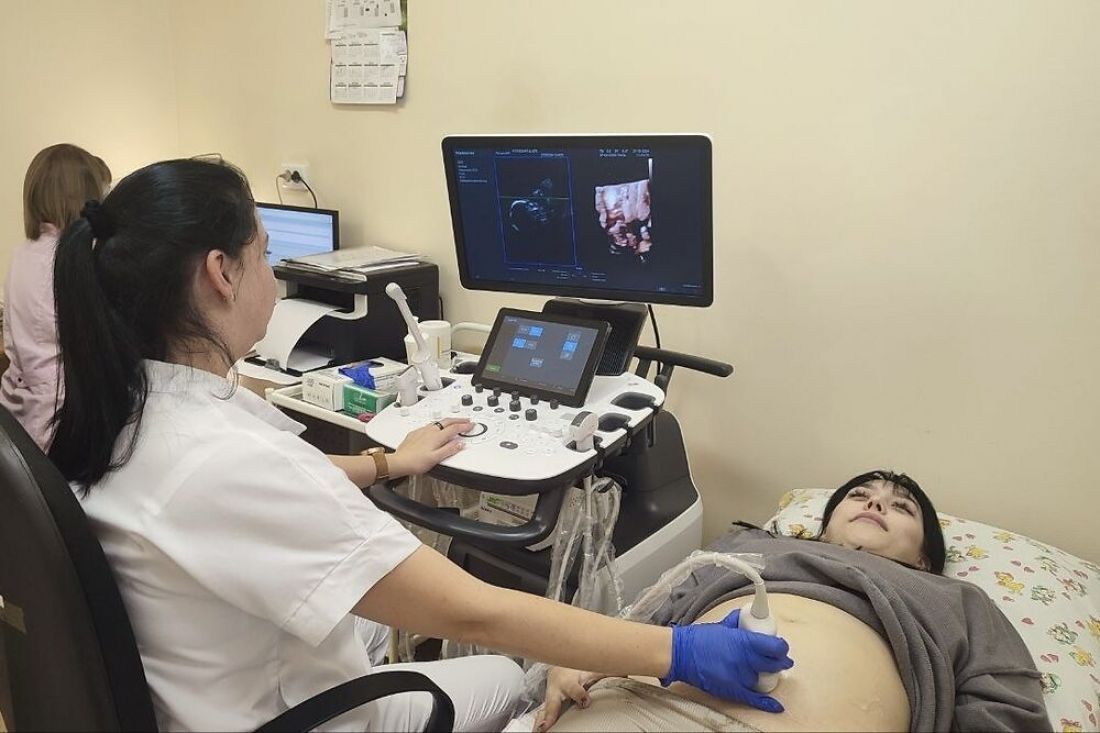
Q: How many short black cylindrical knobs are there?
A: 9